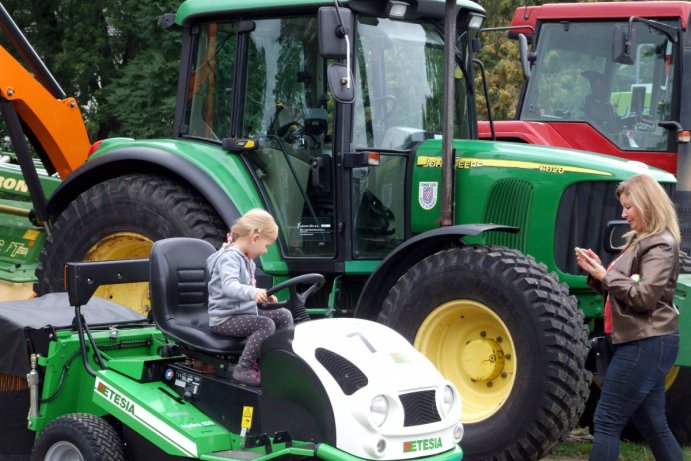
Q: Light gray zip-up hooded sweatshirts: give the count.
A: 1